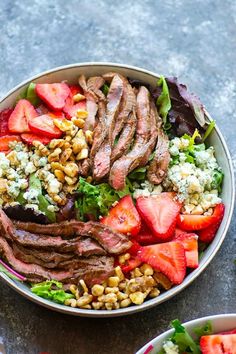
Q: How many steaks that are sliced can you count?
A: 2